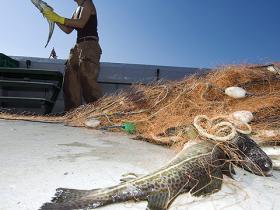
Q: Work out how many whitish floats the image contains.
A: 3